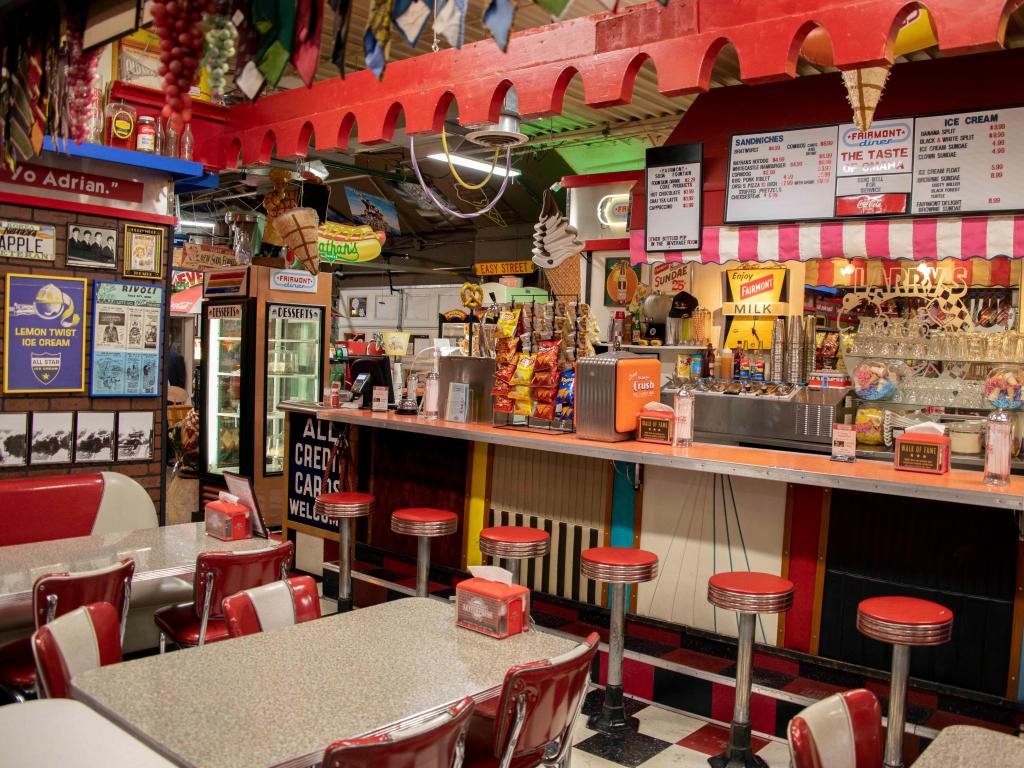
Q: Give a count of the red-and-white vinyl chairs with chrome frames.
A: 7